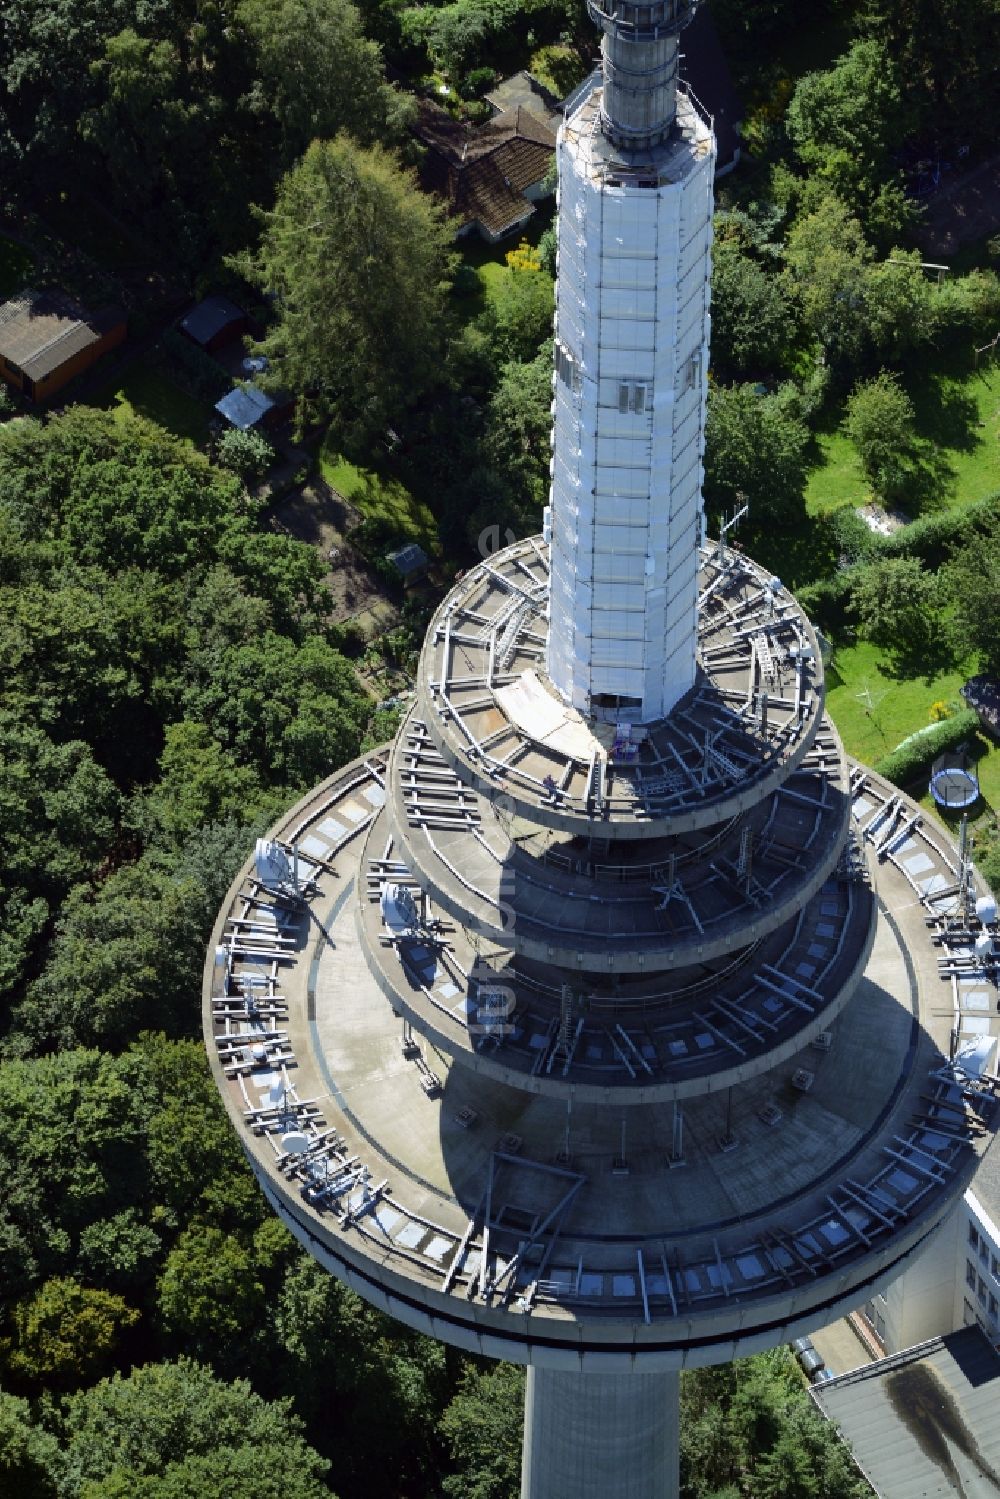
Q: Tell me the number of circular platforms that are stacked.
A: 4